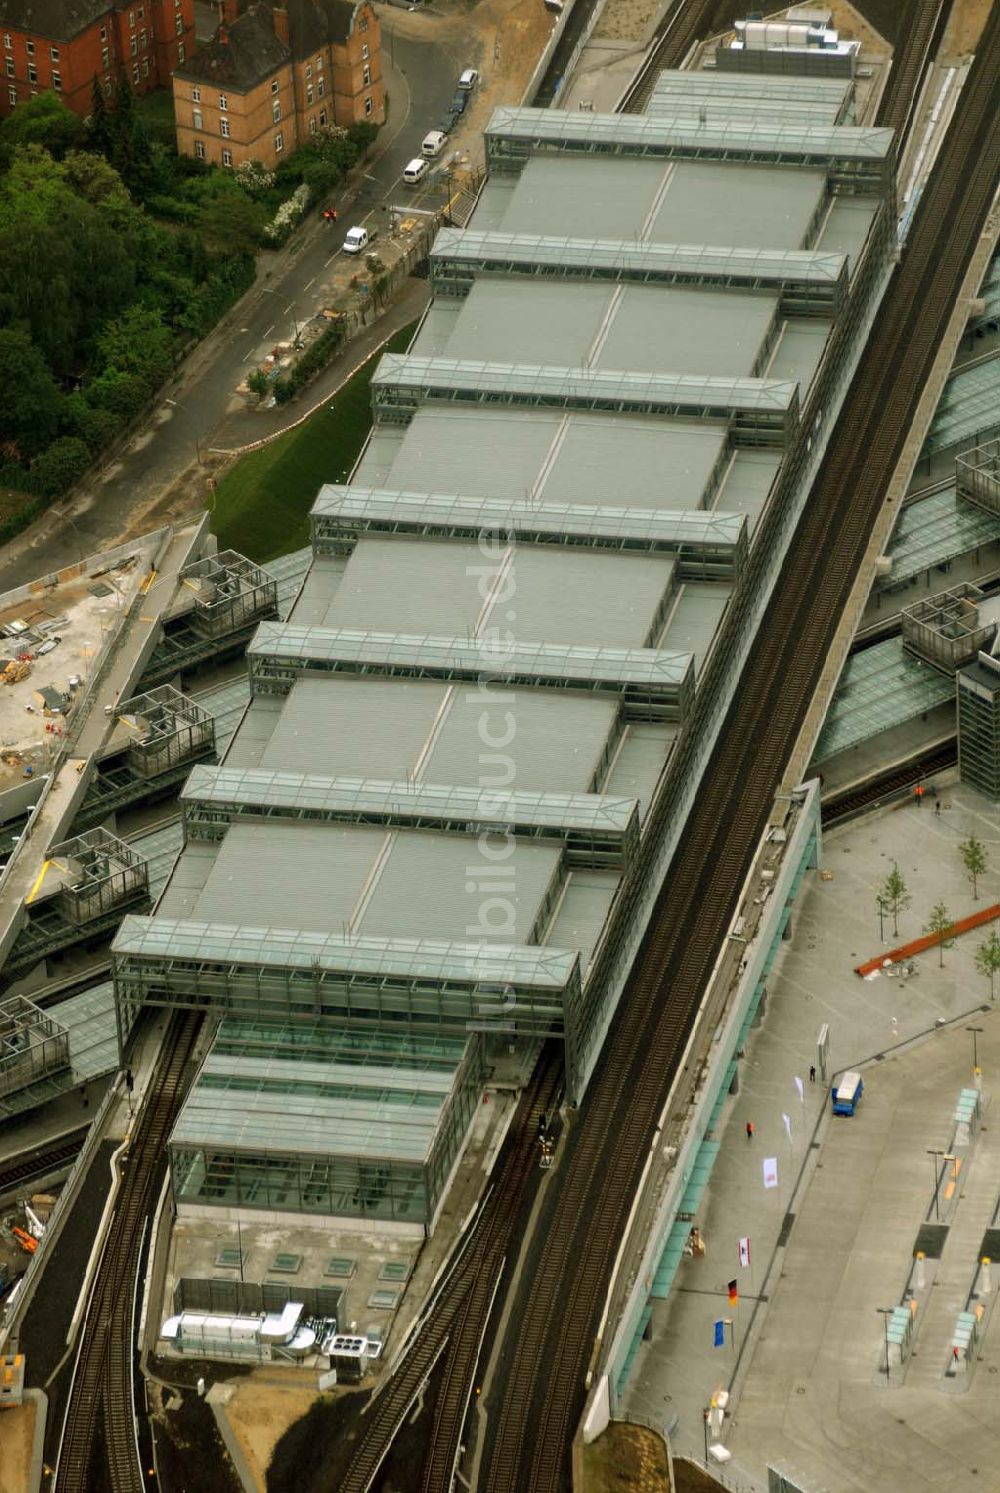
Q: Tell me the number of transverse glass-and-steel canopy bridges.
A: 7